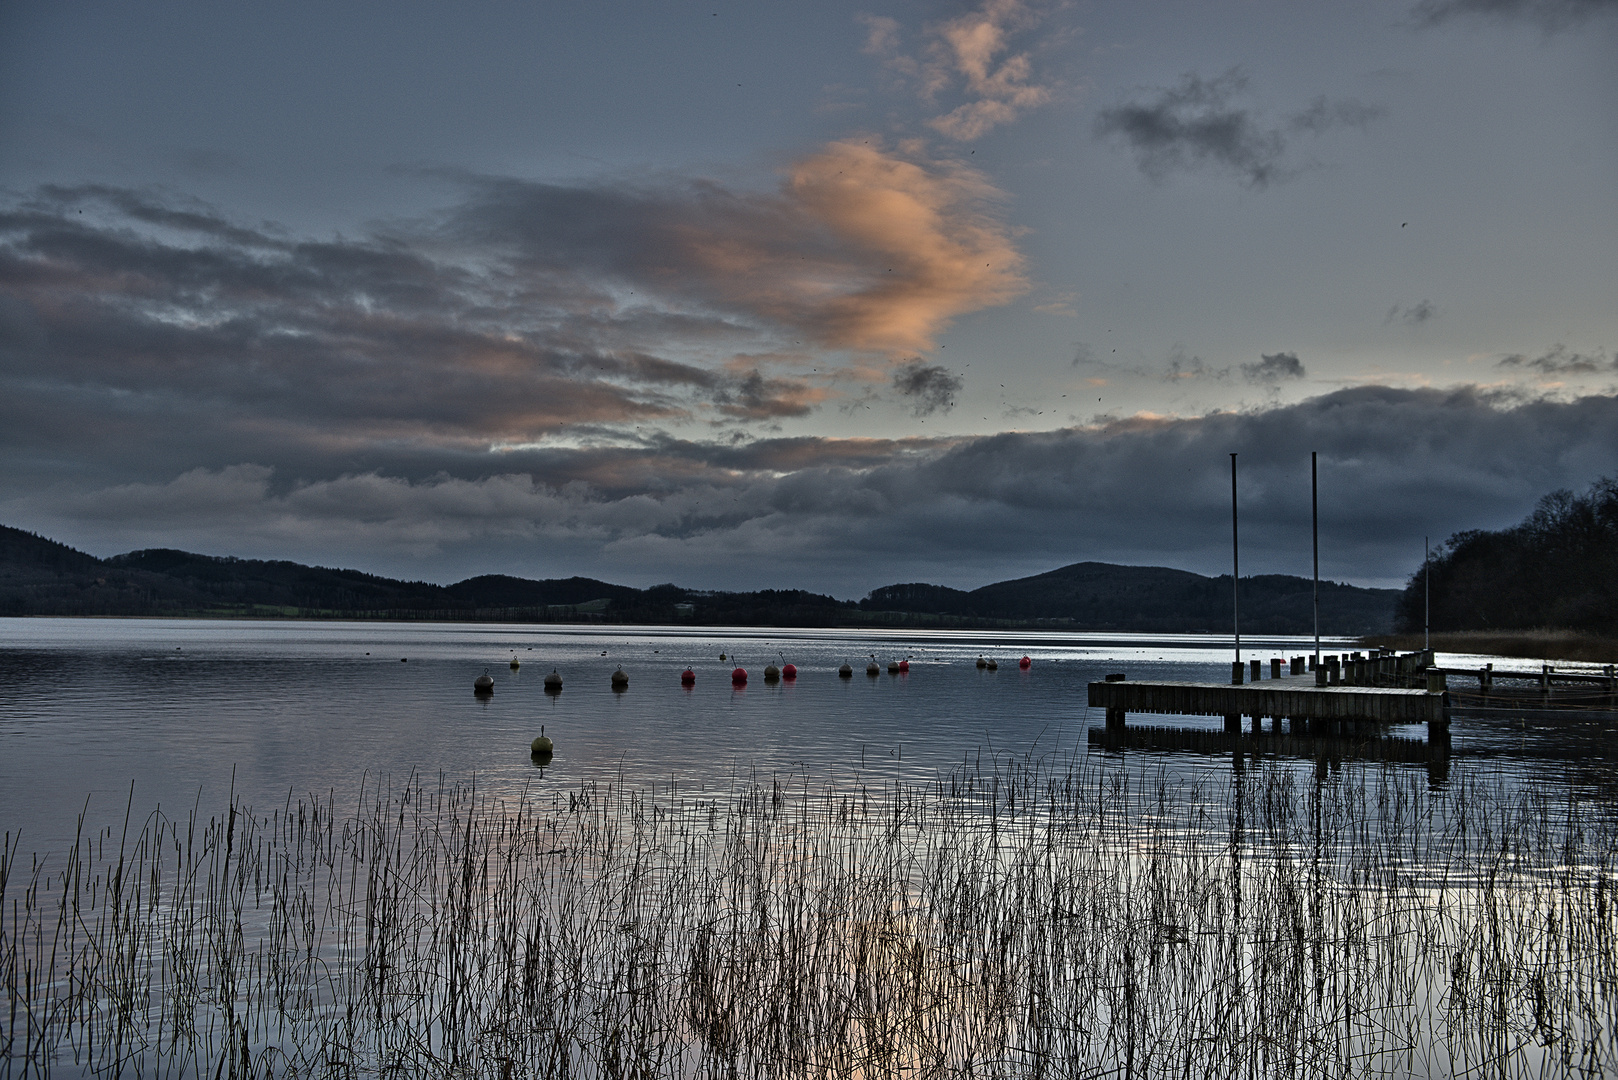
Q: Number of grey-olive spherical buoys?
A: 12